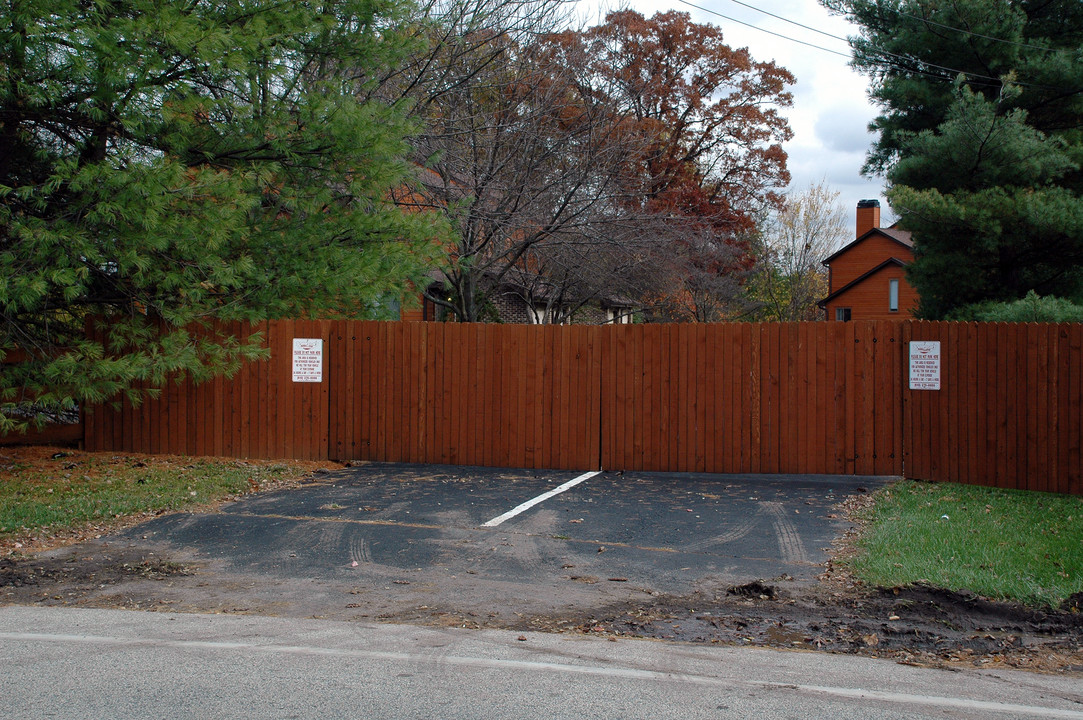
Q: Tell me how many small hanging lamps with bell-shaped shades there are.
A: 0